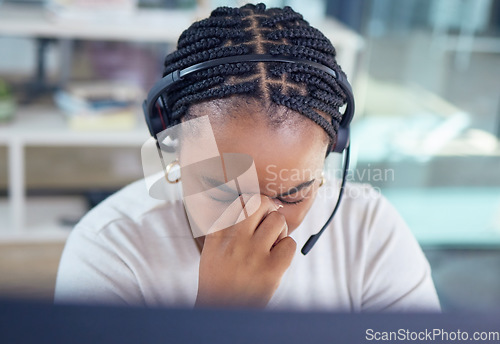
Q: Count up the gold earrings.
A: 2